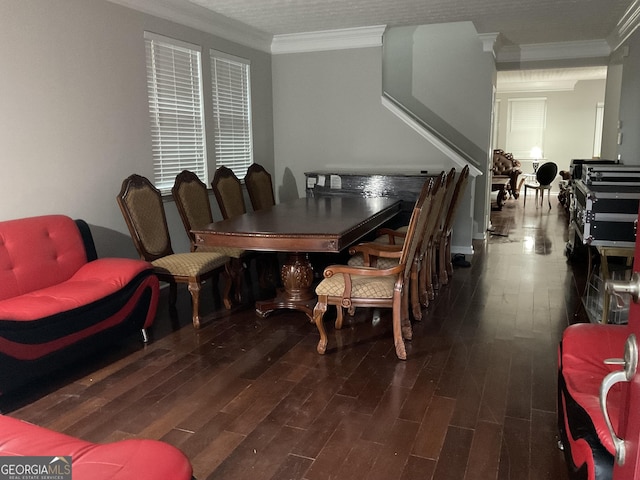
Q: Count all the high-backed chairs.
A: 8